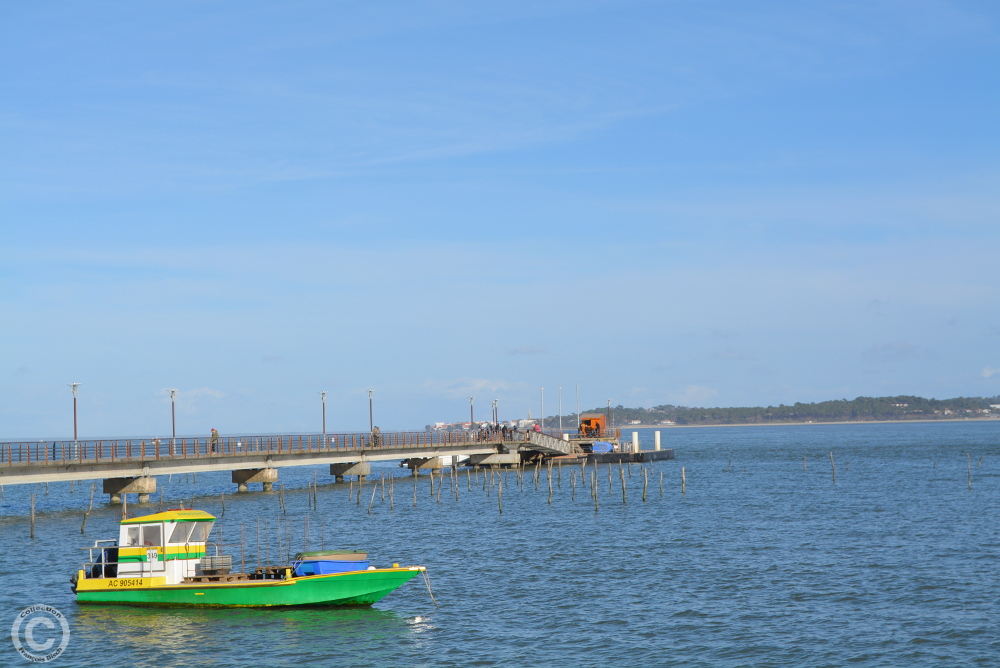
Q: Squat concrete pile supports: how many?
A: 5